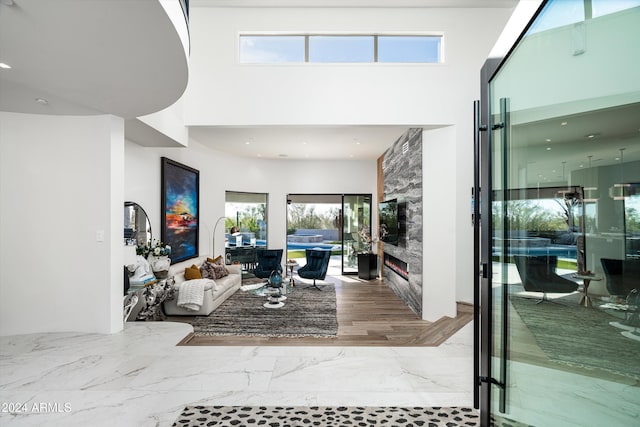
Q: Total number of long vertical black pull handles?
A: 2